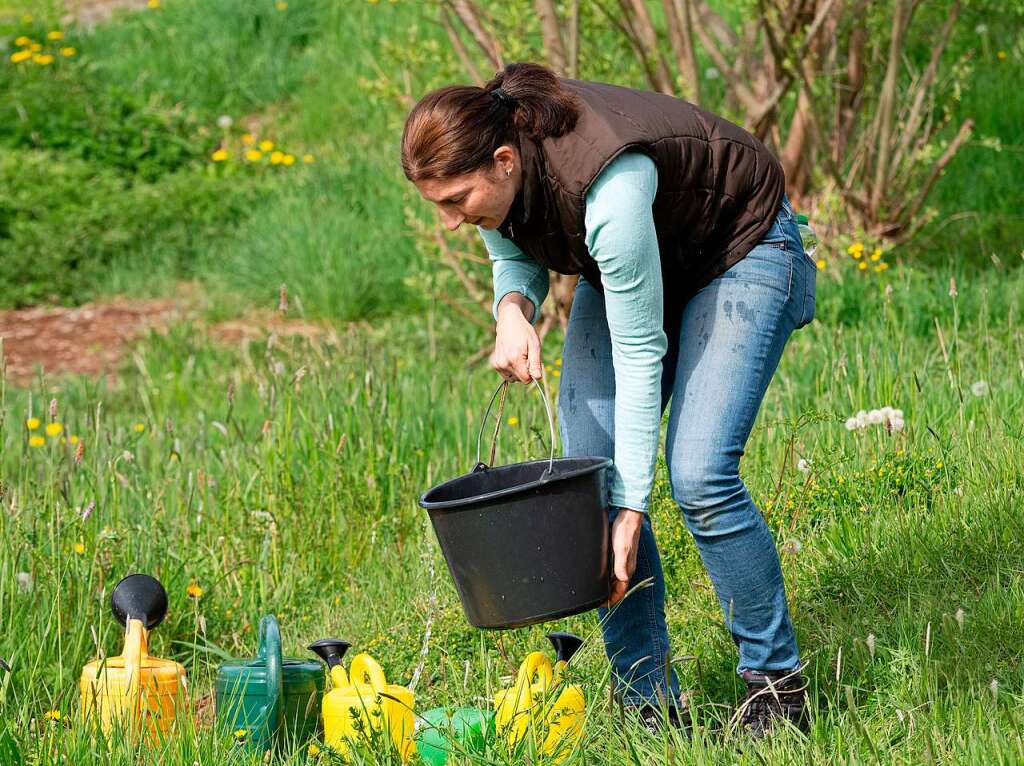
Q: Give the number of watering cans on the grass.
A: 5